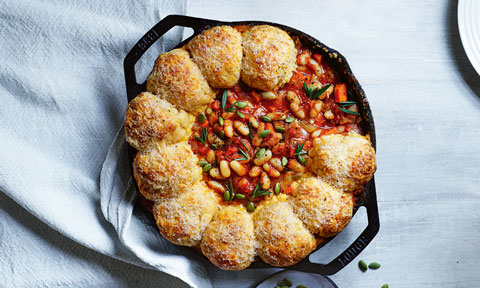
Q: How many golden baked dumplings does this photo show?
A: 10